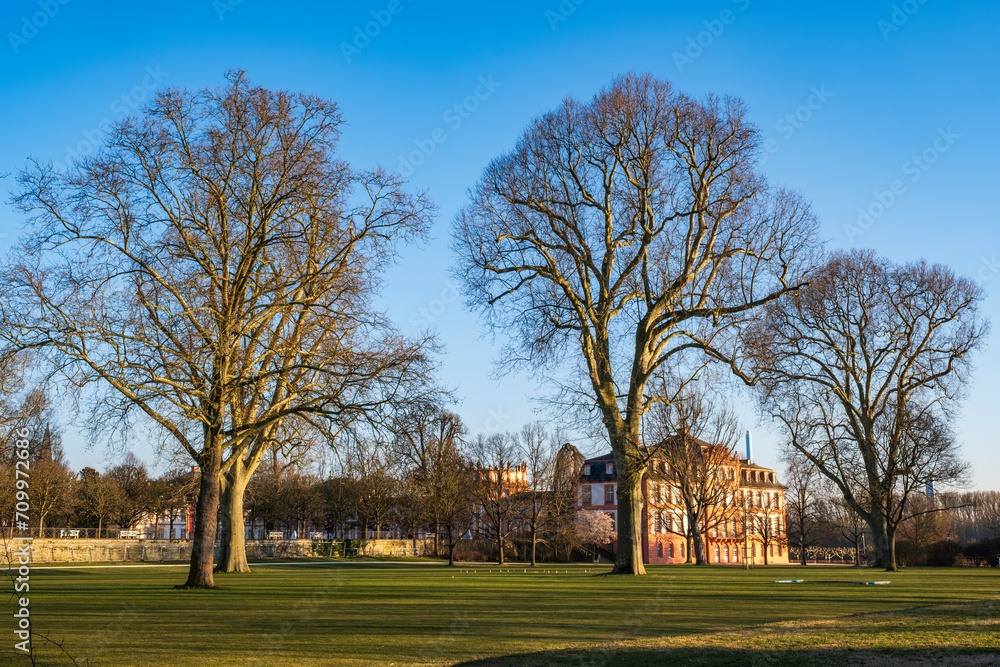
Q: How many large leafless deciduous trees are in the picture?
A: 4